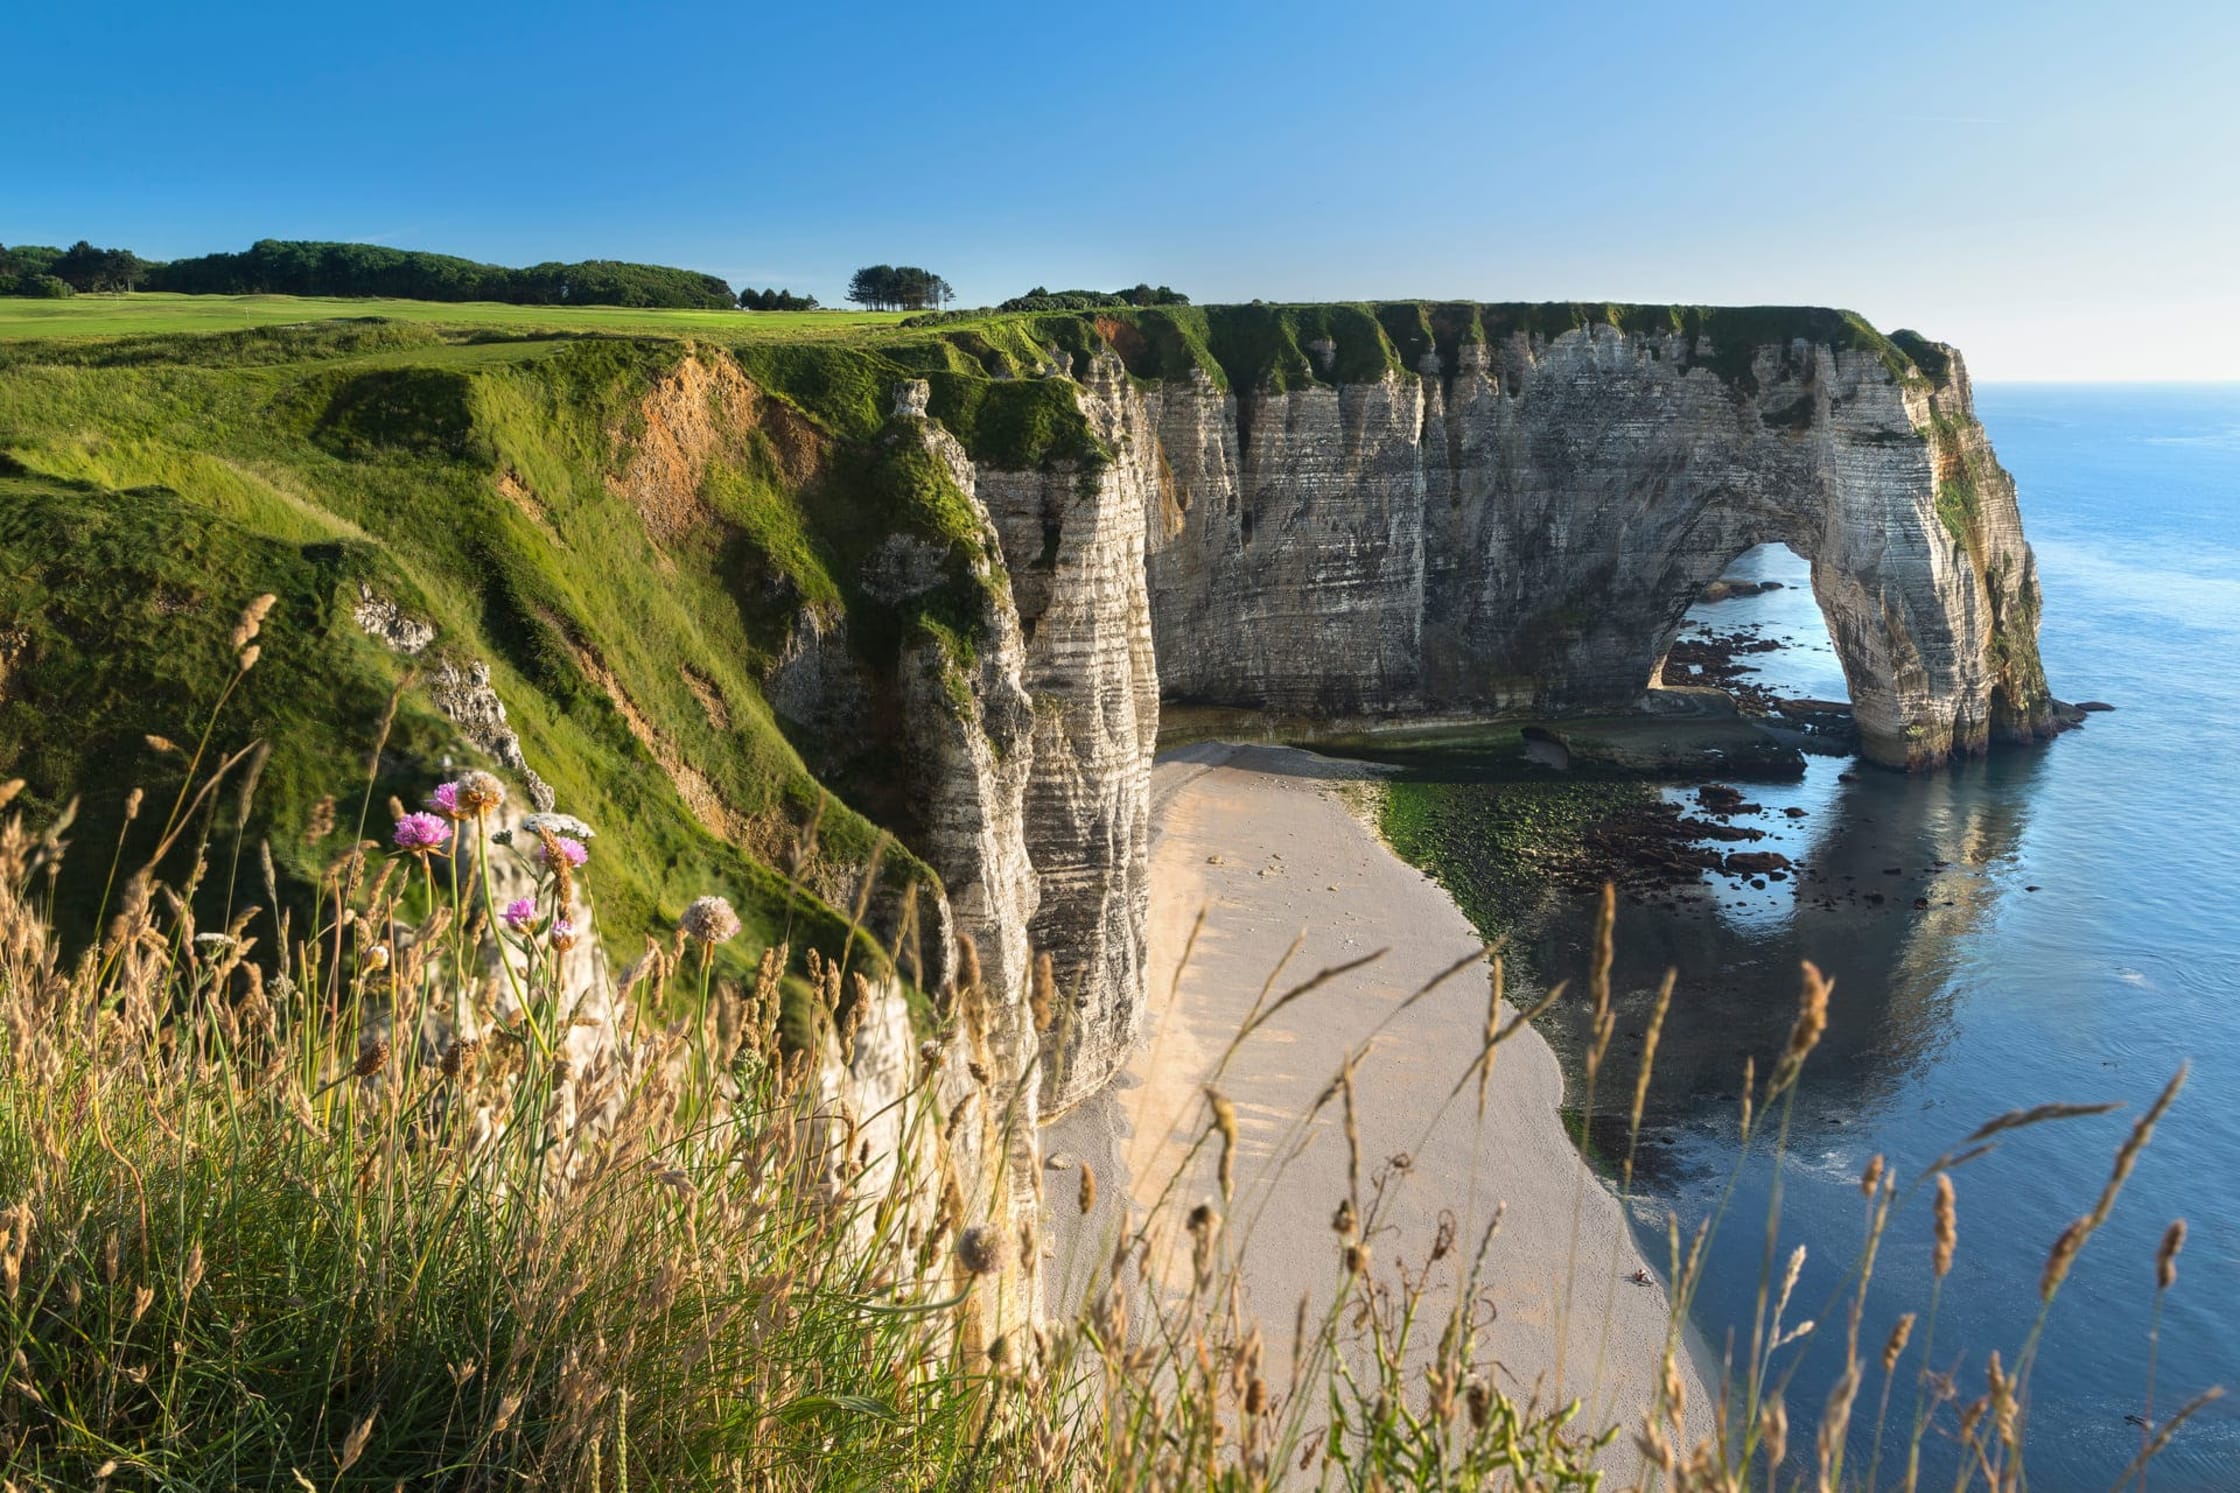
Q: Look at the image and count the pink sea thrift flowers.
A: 5